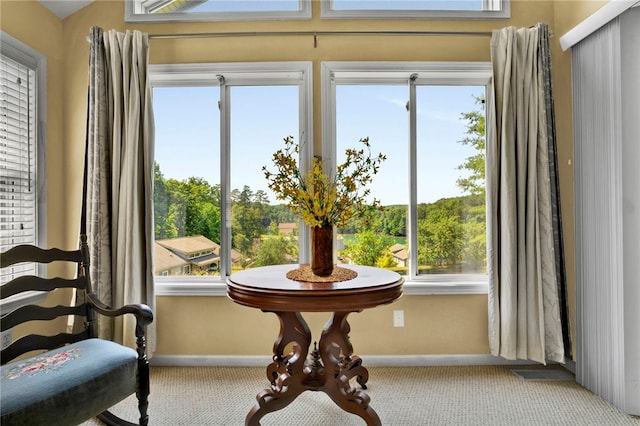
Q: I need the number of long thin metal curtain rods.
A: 1